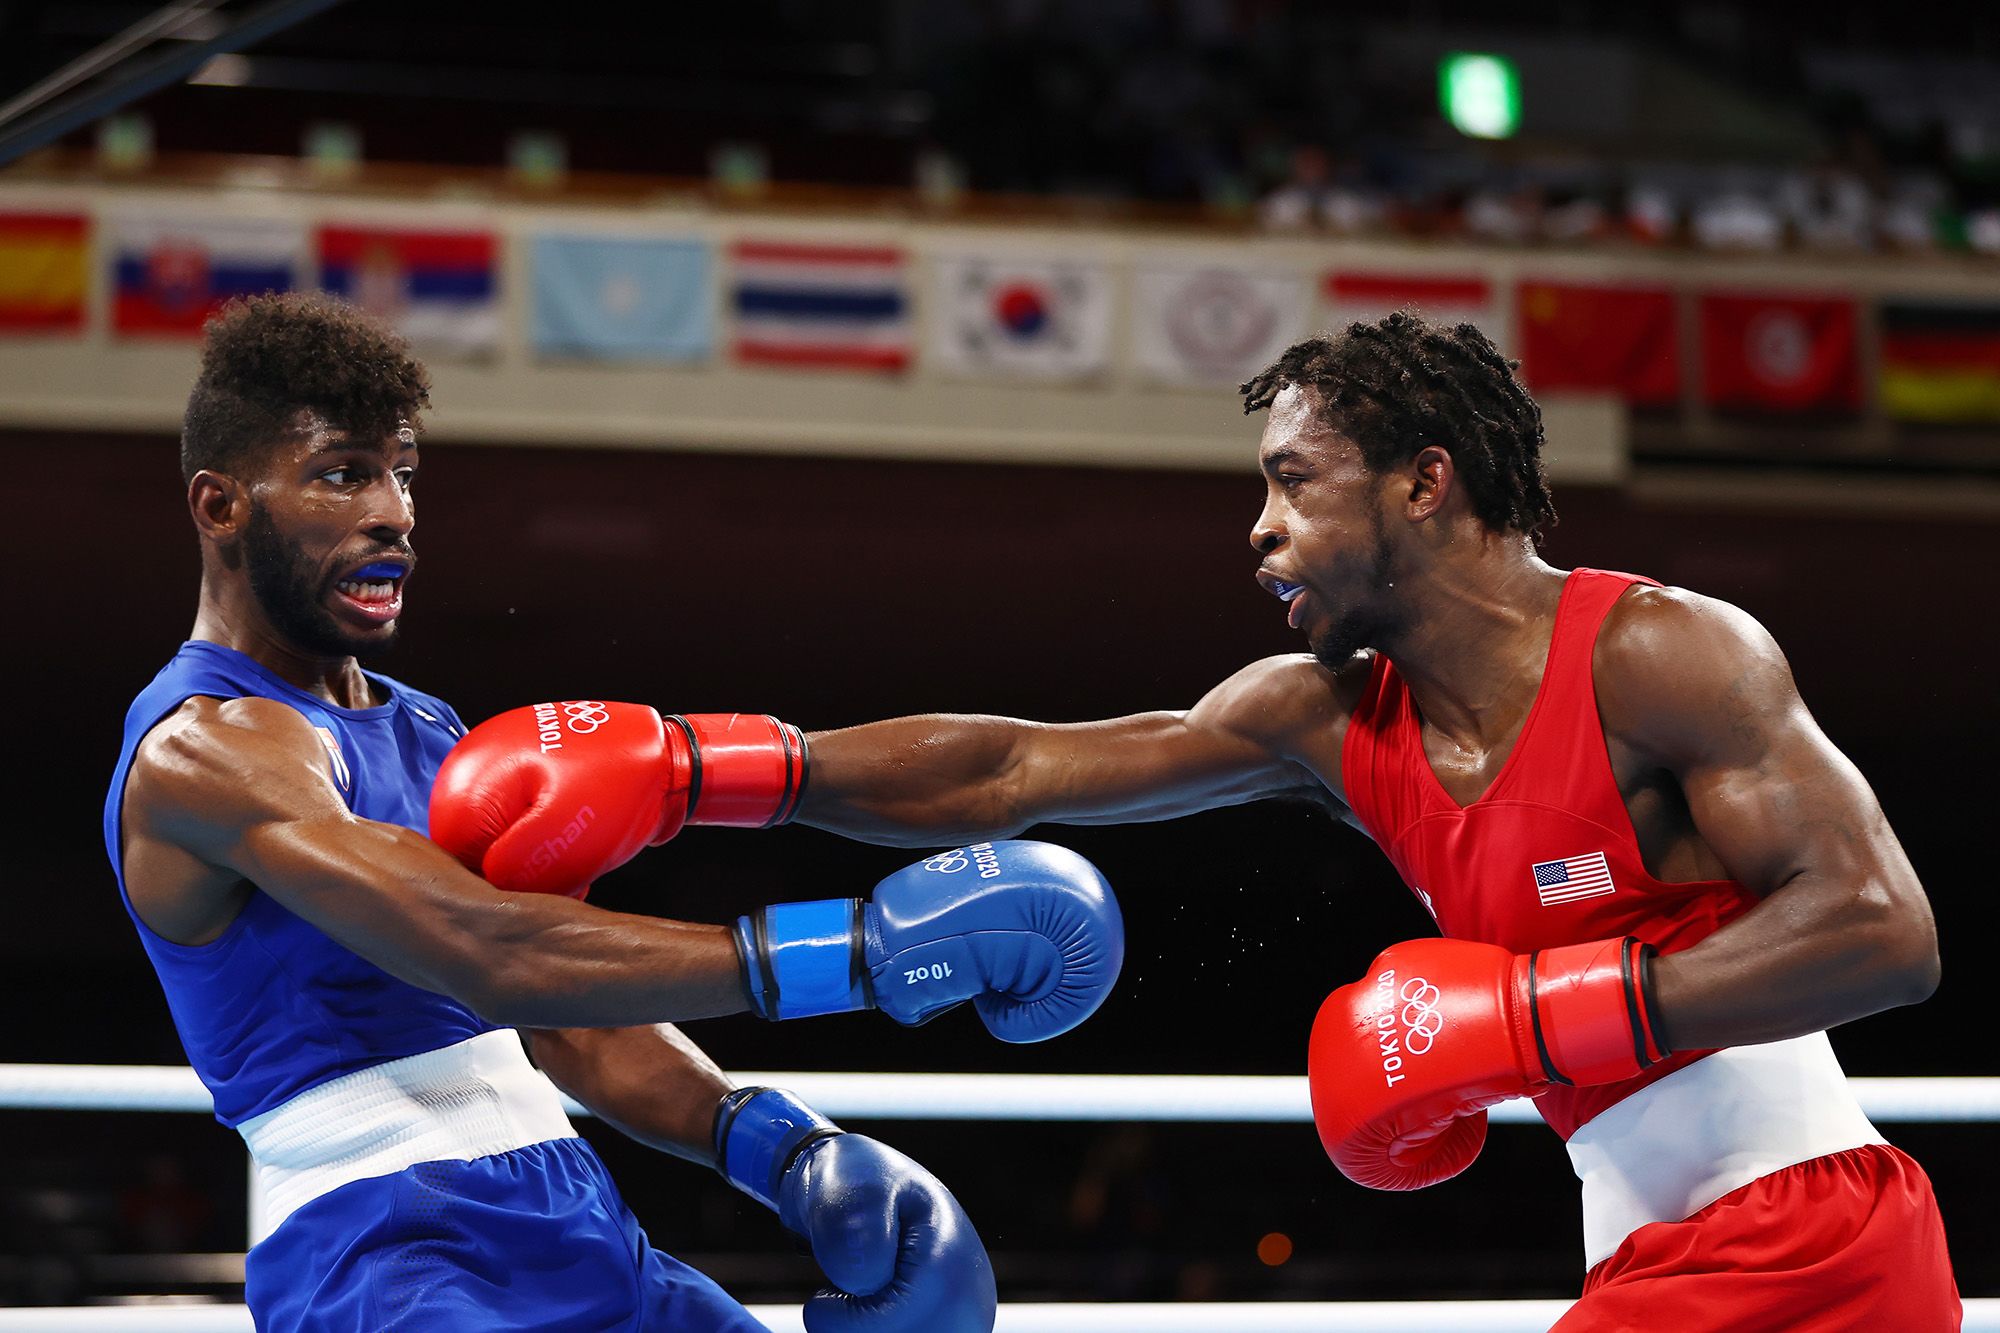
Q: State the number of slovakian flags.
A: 1